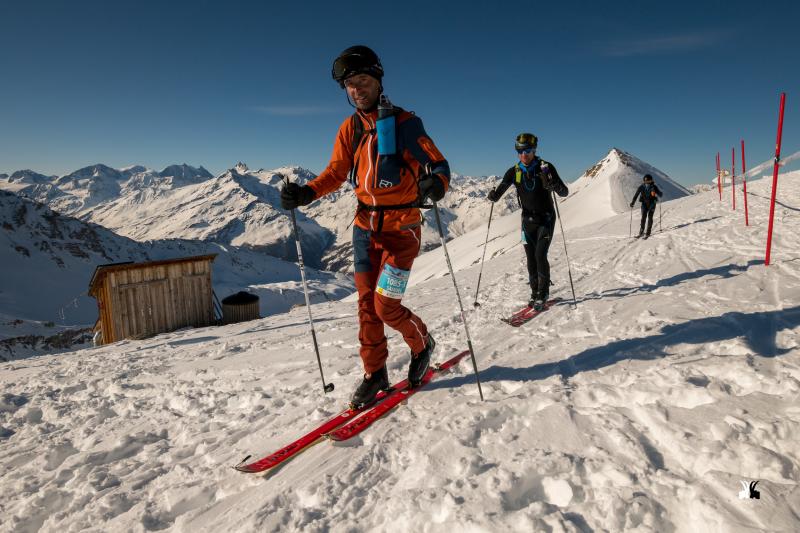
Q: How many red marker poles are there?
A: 5